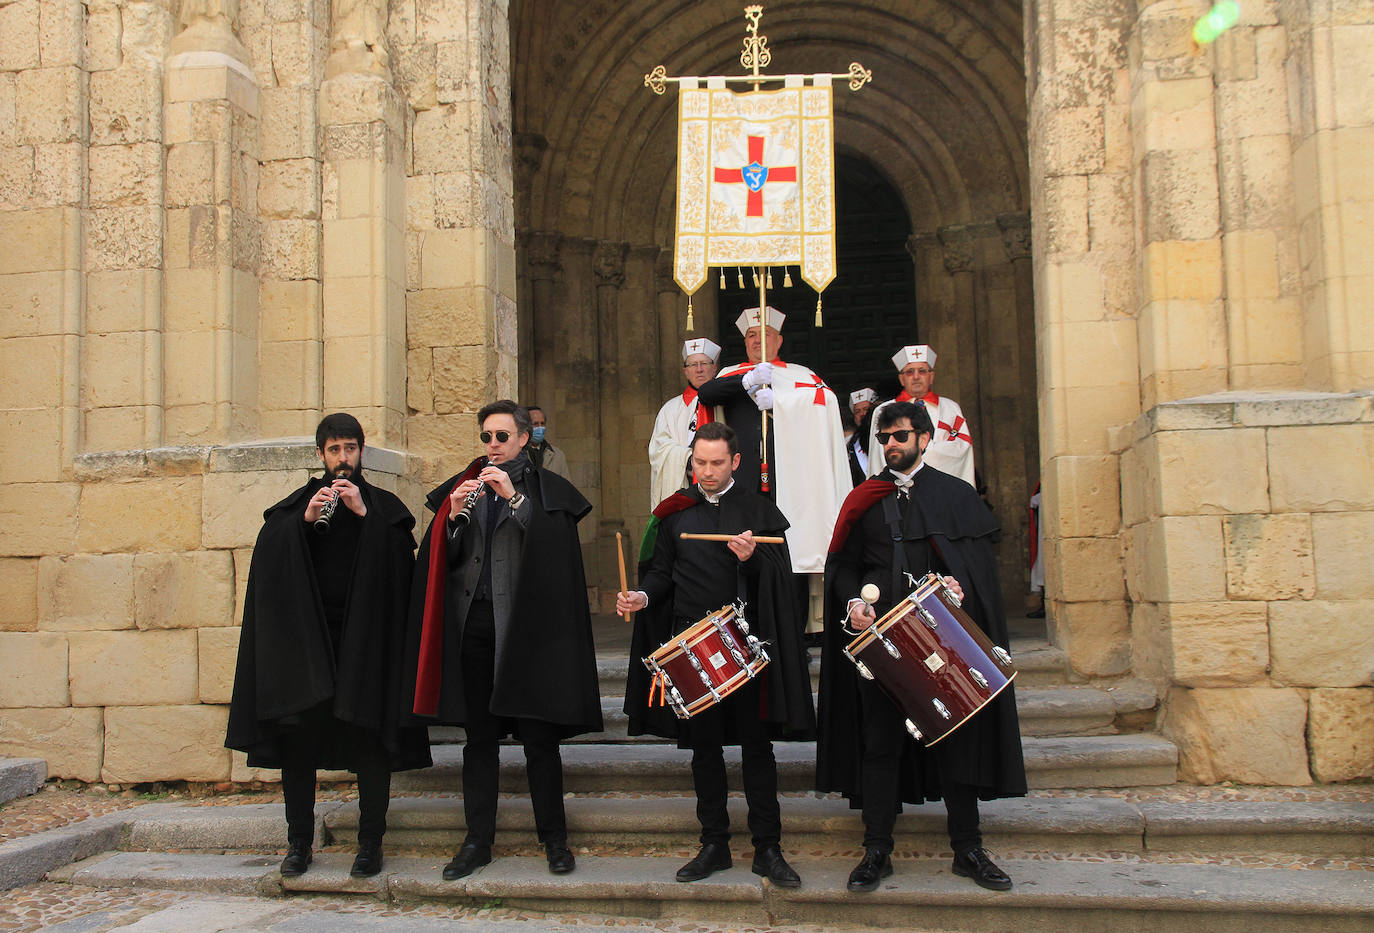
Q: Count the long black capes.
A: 4